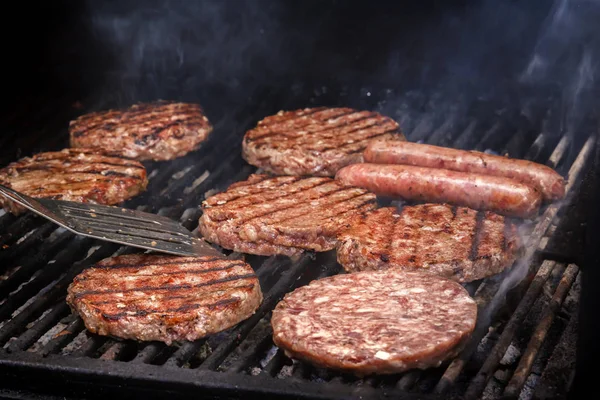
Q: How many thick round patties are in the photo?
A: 7